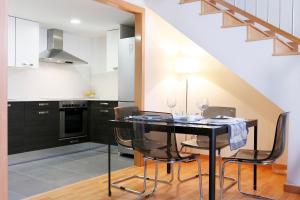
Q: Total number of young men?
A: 0